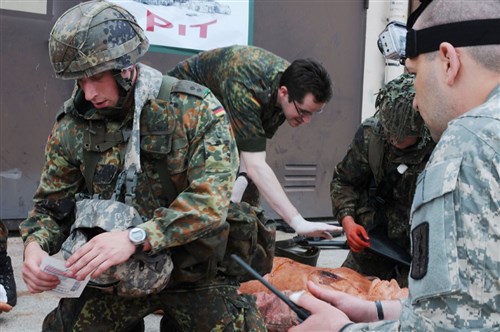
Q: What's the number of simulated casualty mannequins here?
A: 1